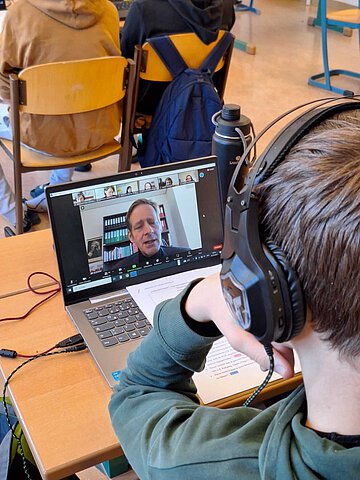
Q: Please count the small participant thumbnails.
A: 6